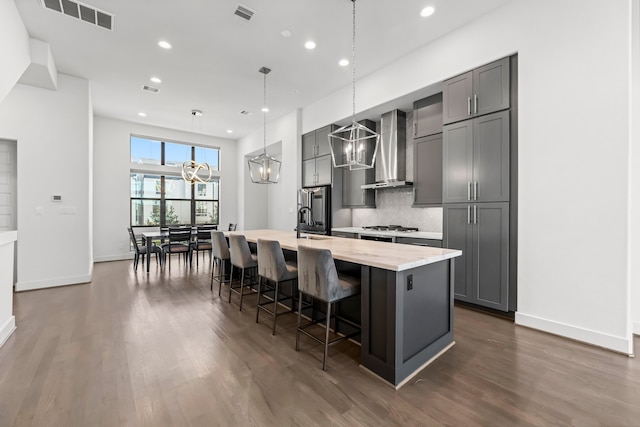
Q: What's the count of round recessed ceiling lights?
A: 8